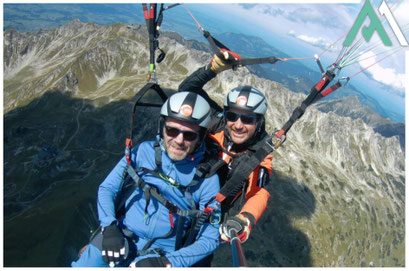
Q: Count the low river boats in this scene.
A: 0